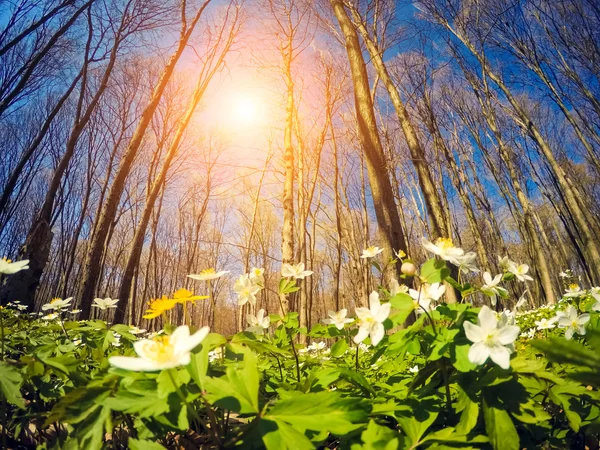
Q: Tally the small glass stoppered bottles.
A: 0